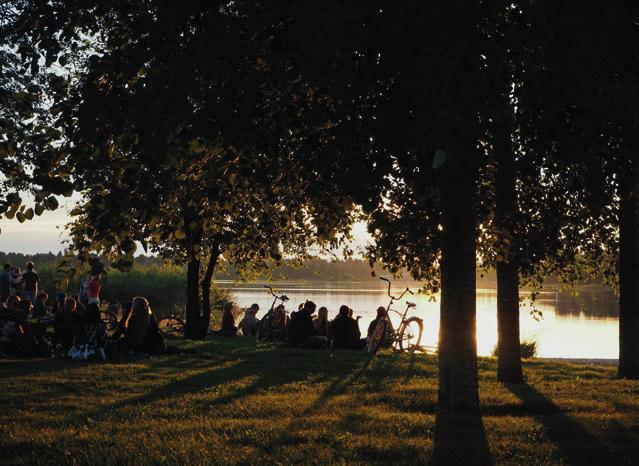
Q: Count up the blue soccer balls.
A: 0